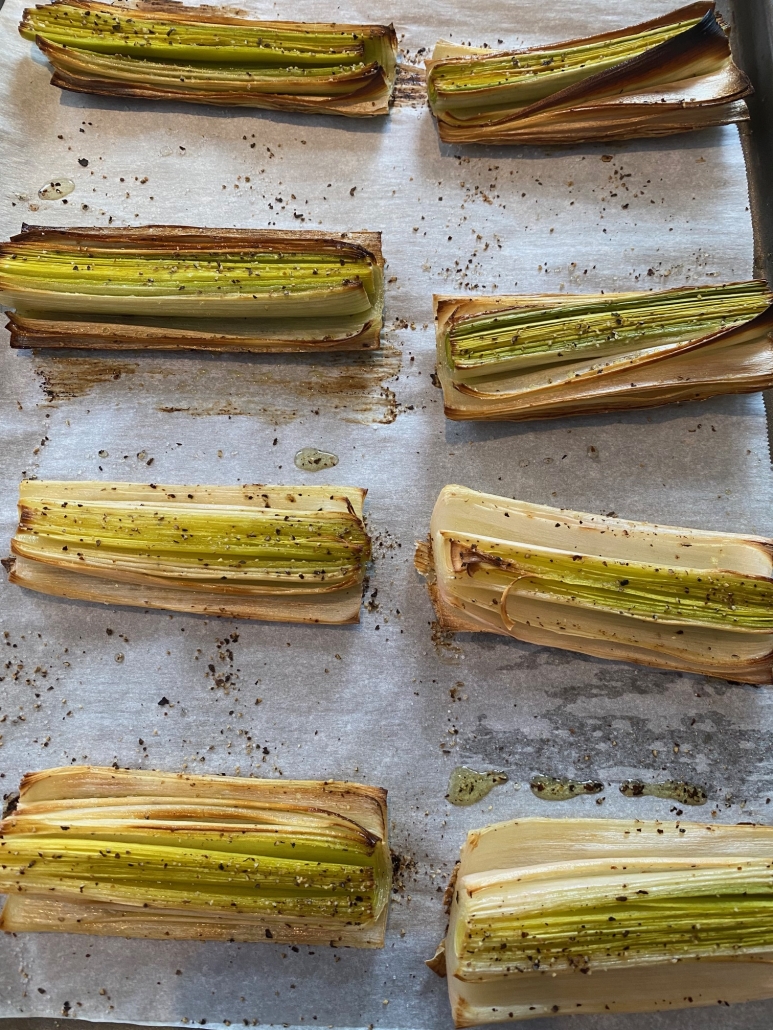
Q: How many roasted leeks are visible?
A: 8